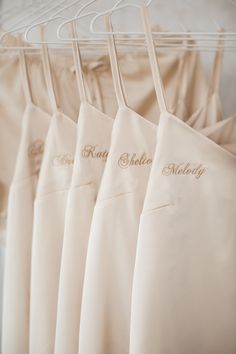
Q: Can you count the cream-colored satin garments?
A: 5